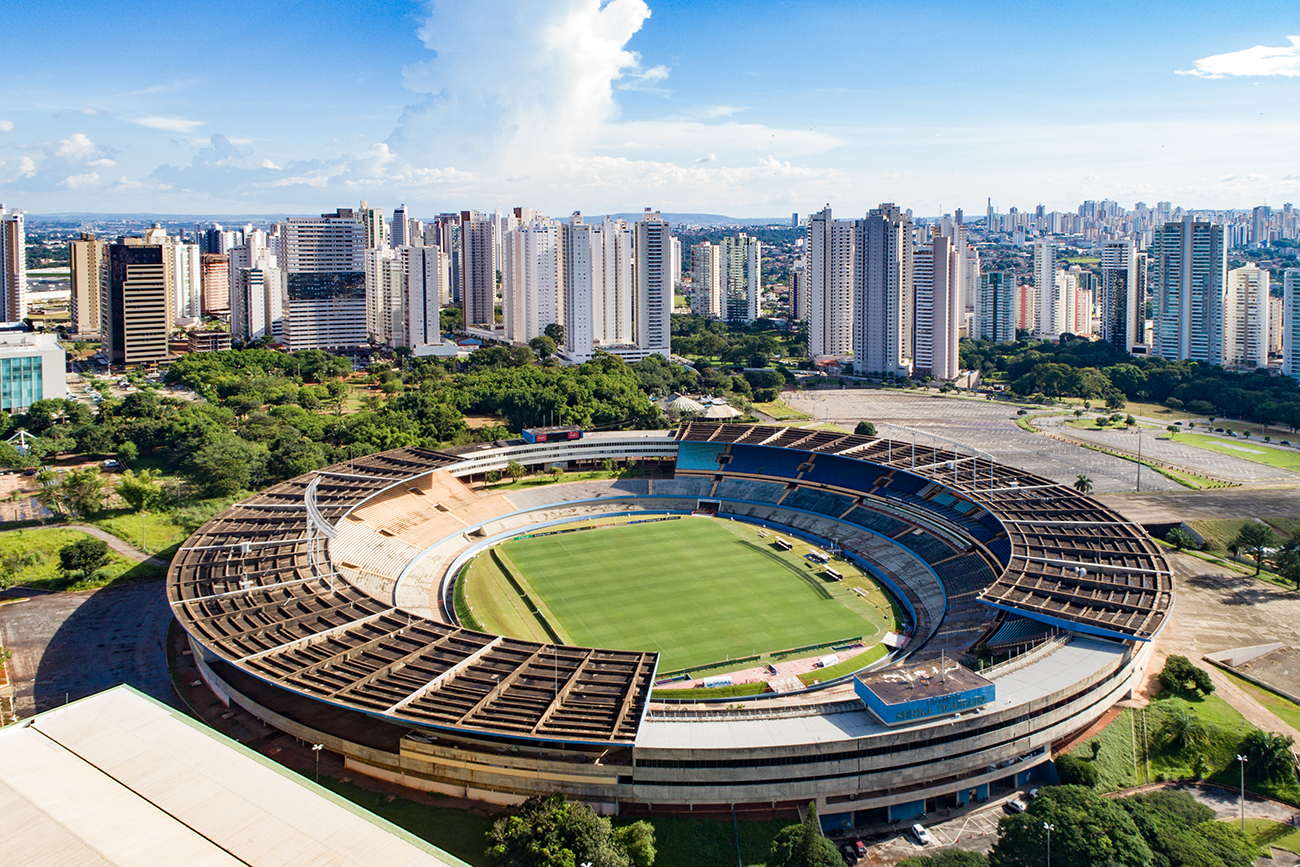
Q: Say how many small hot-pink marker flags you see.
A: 0